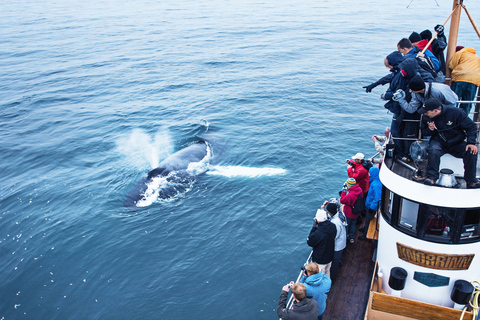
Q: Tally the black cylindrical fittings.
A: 2